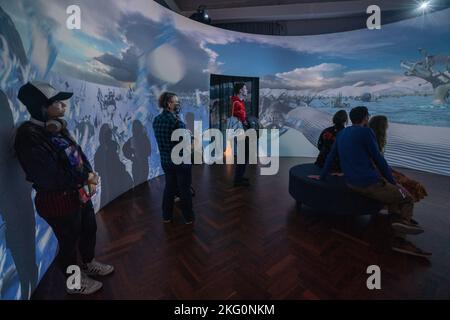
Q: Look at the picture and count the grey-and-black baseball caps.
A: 1